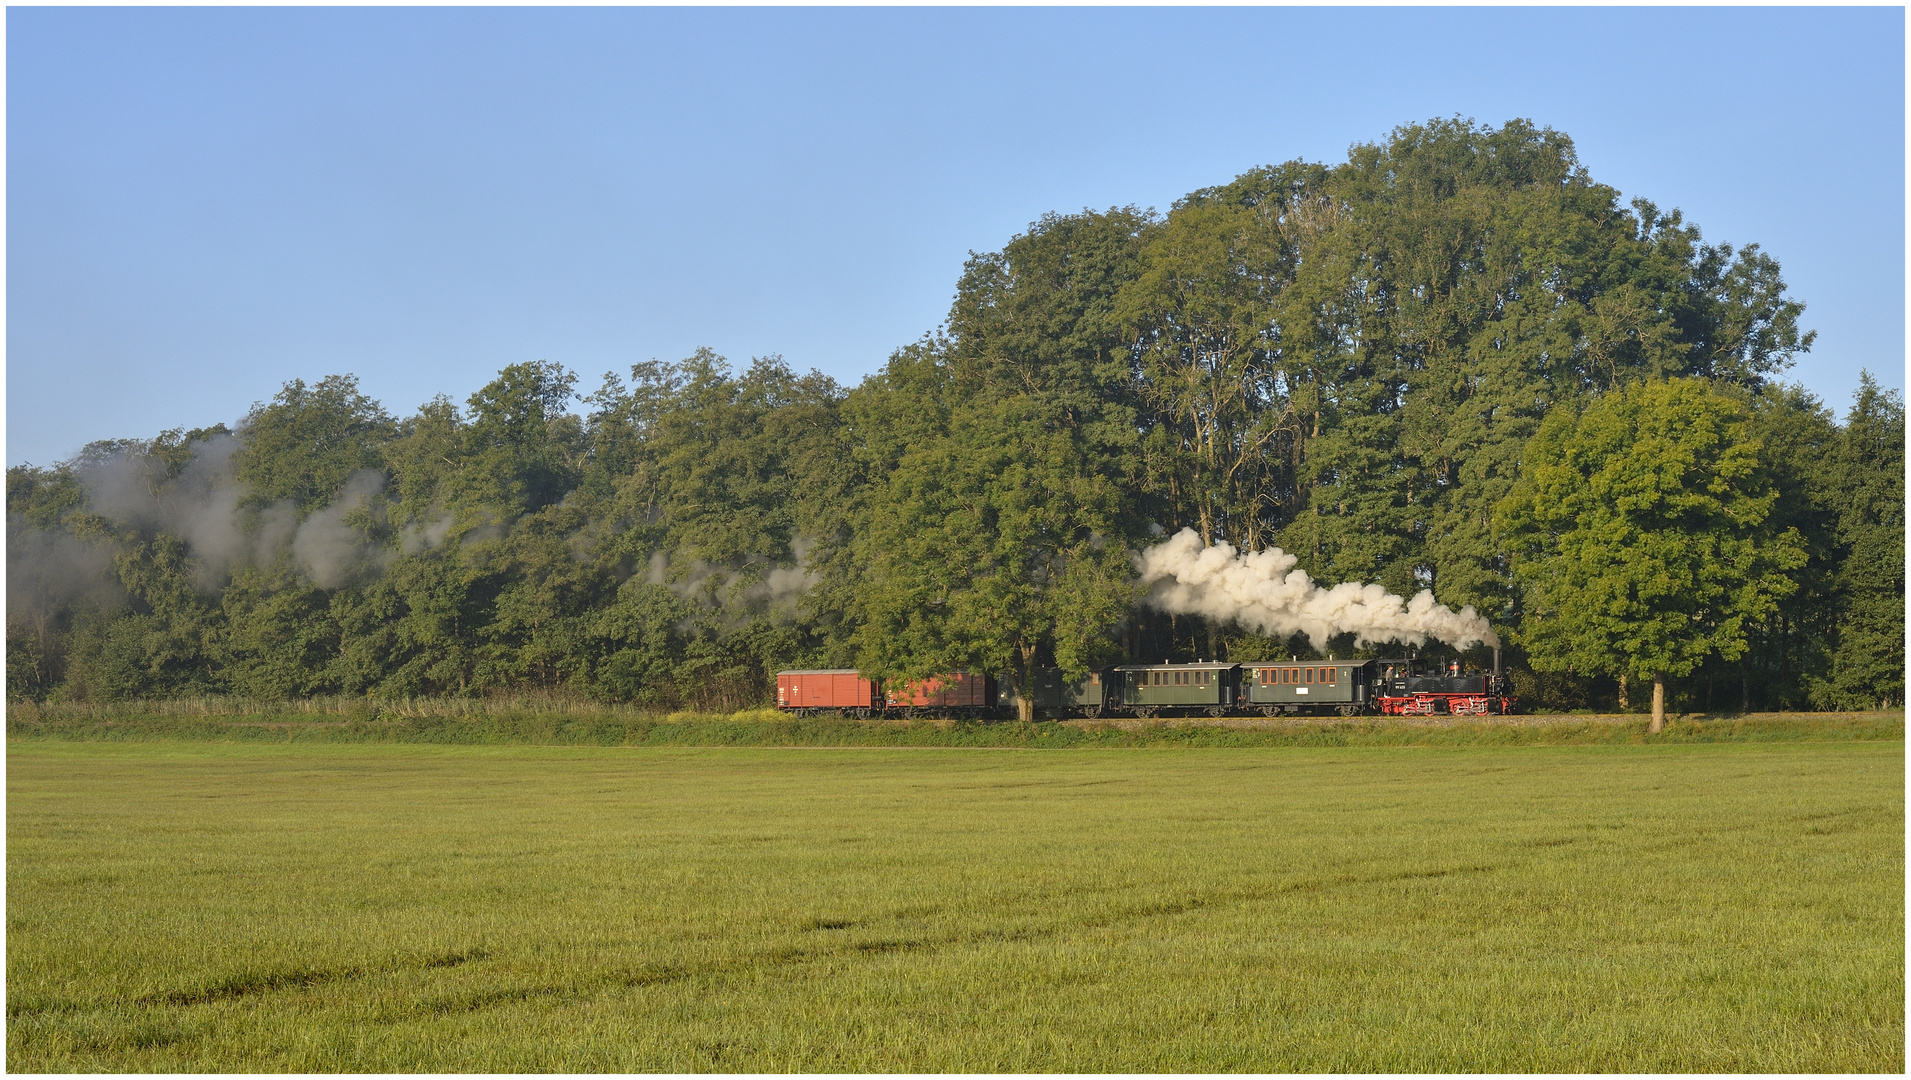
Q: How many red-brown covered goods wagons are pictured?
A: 2